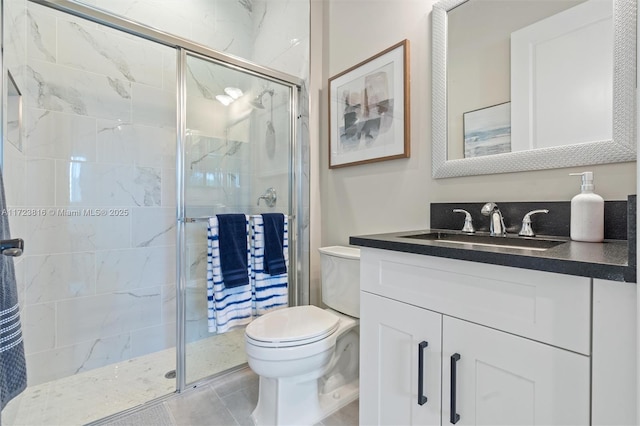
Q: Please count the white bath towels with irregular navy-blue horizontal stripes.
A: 2